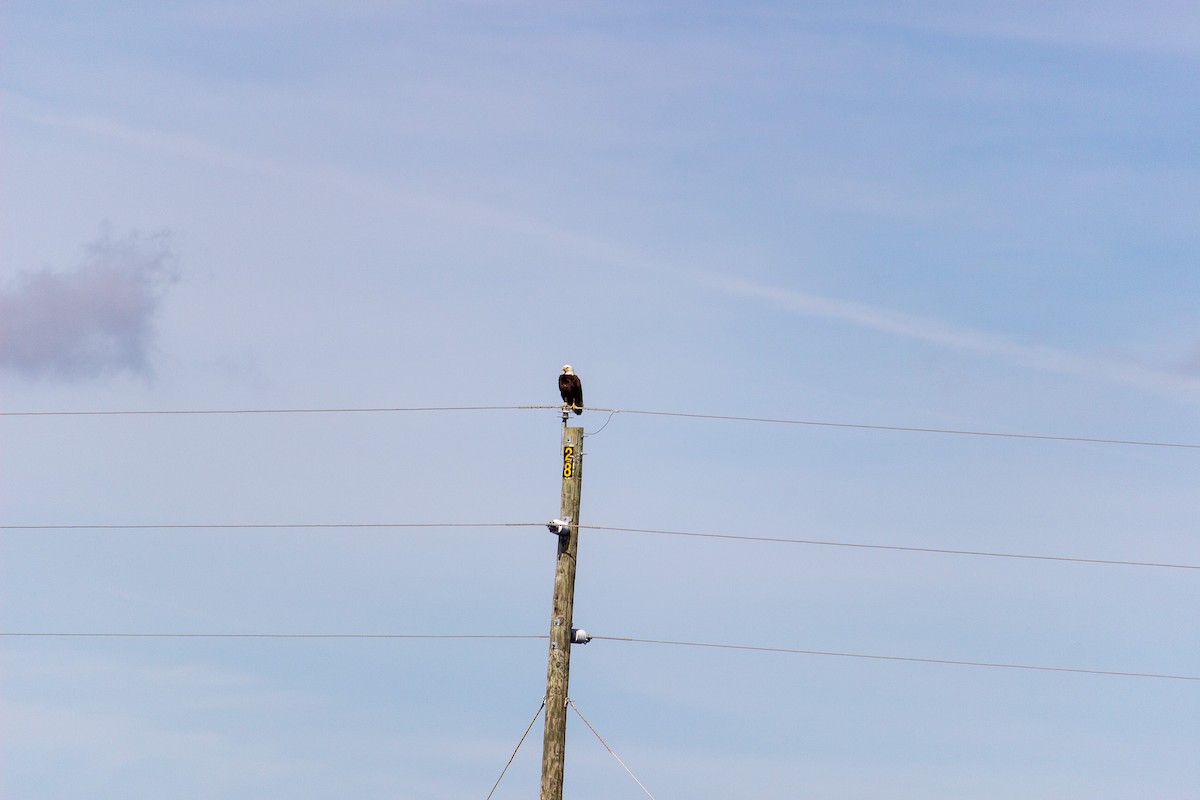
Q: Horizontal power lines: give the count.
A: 3